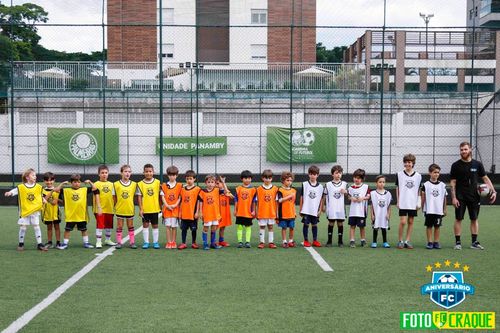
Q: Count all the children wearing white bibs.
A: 6